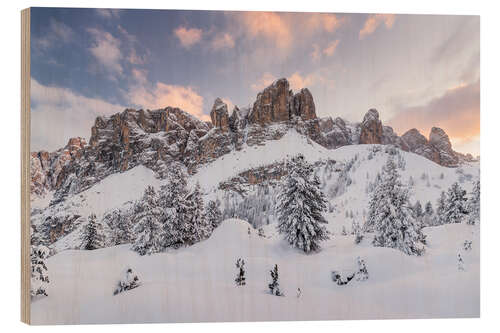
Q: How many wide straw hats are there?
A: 0